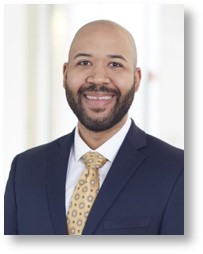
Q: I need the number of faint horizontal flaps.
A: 1